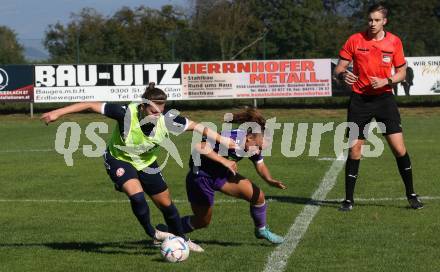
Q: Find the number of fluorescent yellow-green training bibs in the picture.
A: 1